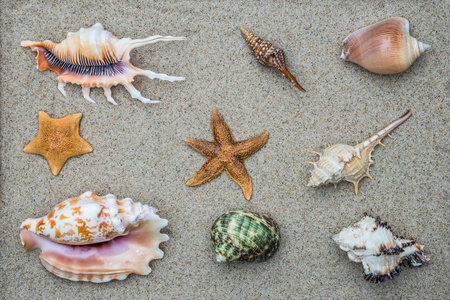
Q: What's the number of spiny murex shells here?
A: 2